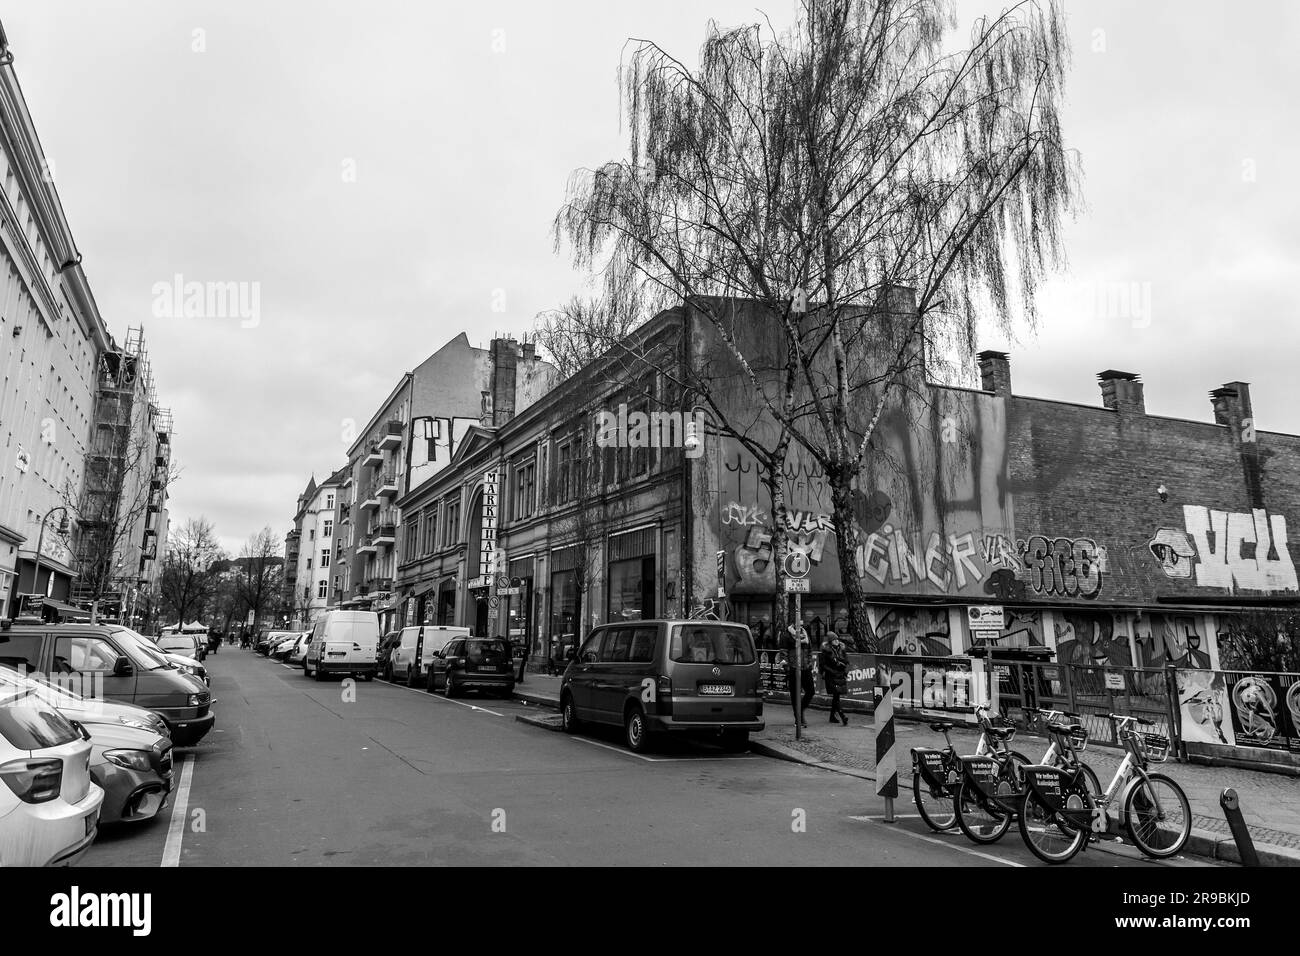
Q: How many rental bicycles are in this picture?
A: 3